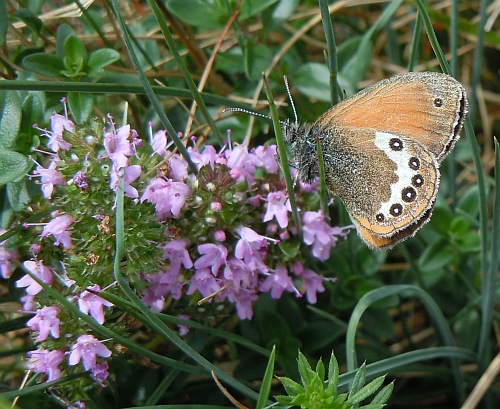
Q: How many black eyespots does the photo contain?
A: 7